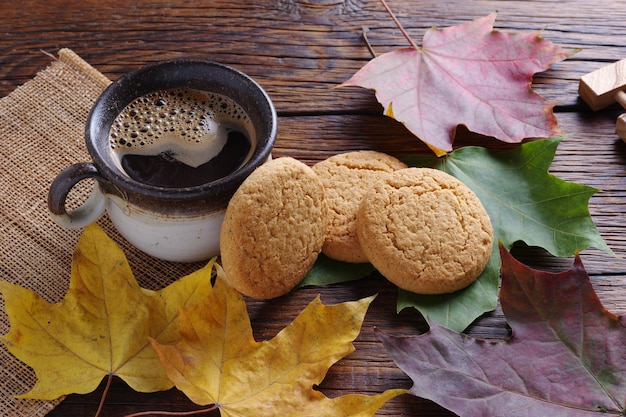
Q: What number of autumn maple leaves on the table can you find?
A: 5